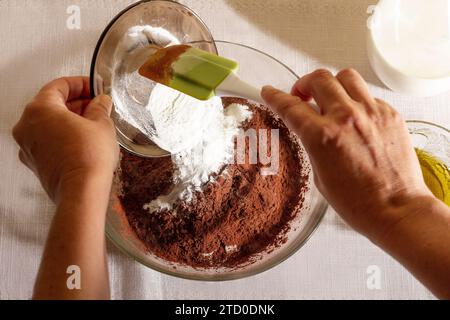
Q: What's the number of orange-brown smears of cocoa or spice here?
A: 1